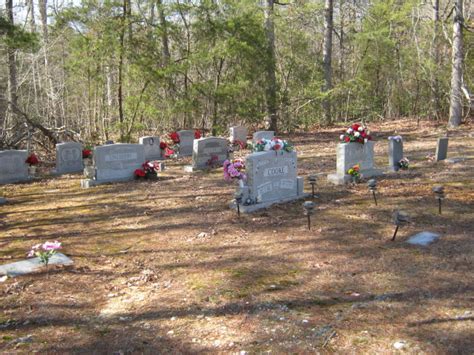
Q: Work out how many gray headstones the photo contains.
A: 12